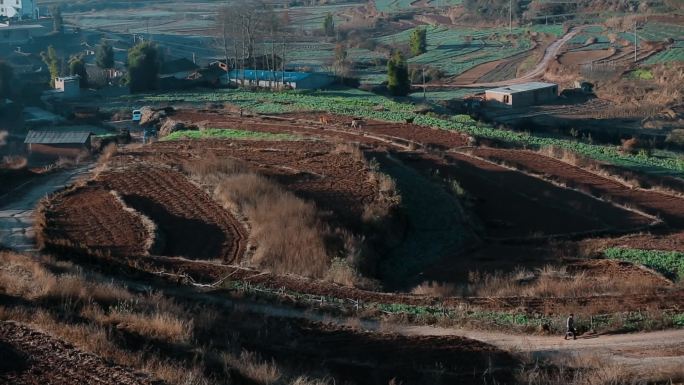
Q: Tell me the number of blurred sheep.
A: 2